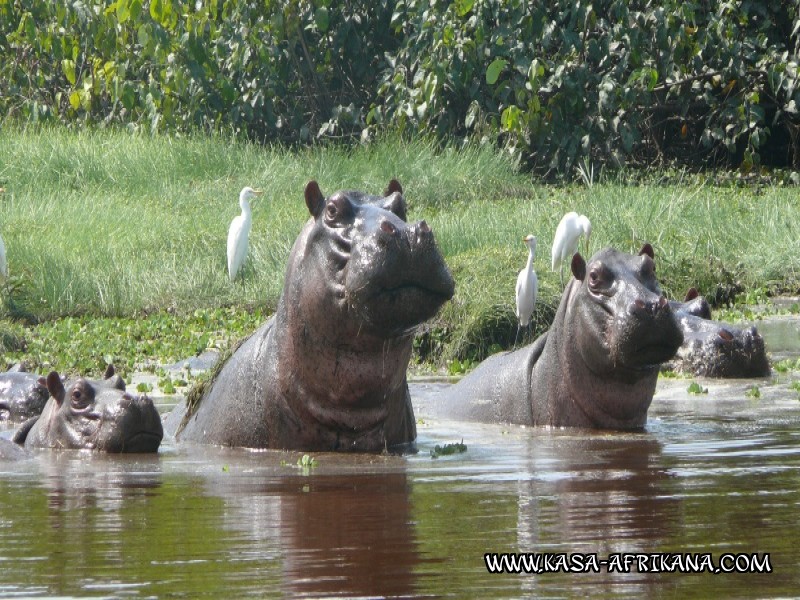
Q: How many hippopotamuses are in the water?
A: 5